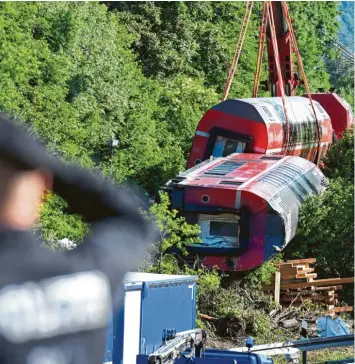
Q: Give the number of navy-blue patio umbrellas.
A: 0